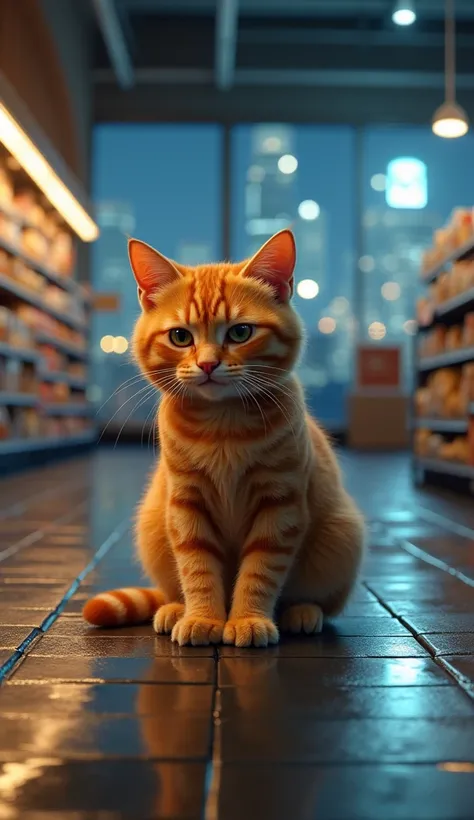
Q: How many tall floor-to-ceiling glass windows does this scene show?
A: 3